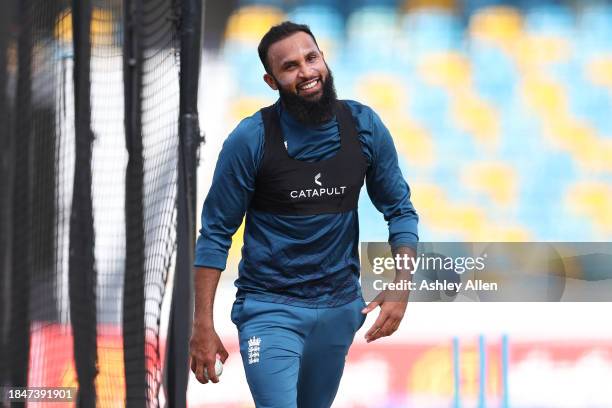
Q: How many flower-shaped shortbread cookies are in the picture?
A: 0